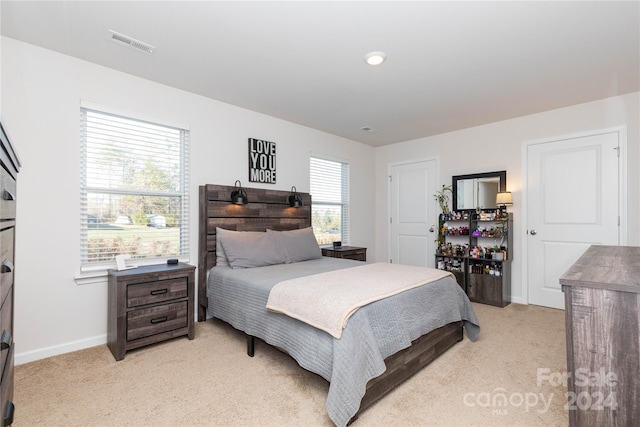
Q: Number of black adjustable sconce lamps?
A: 2